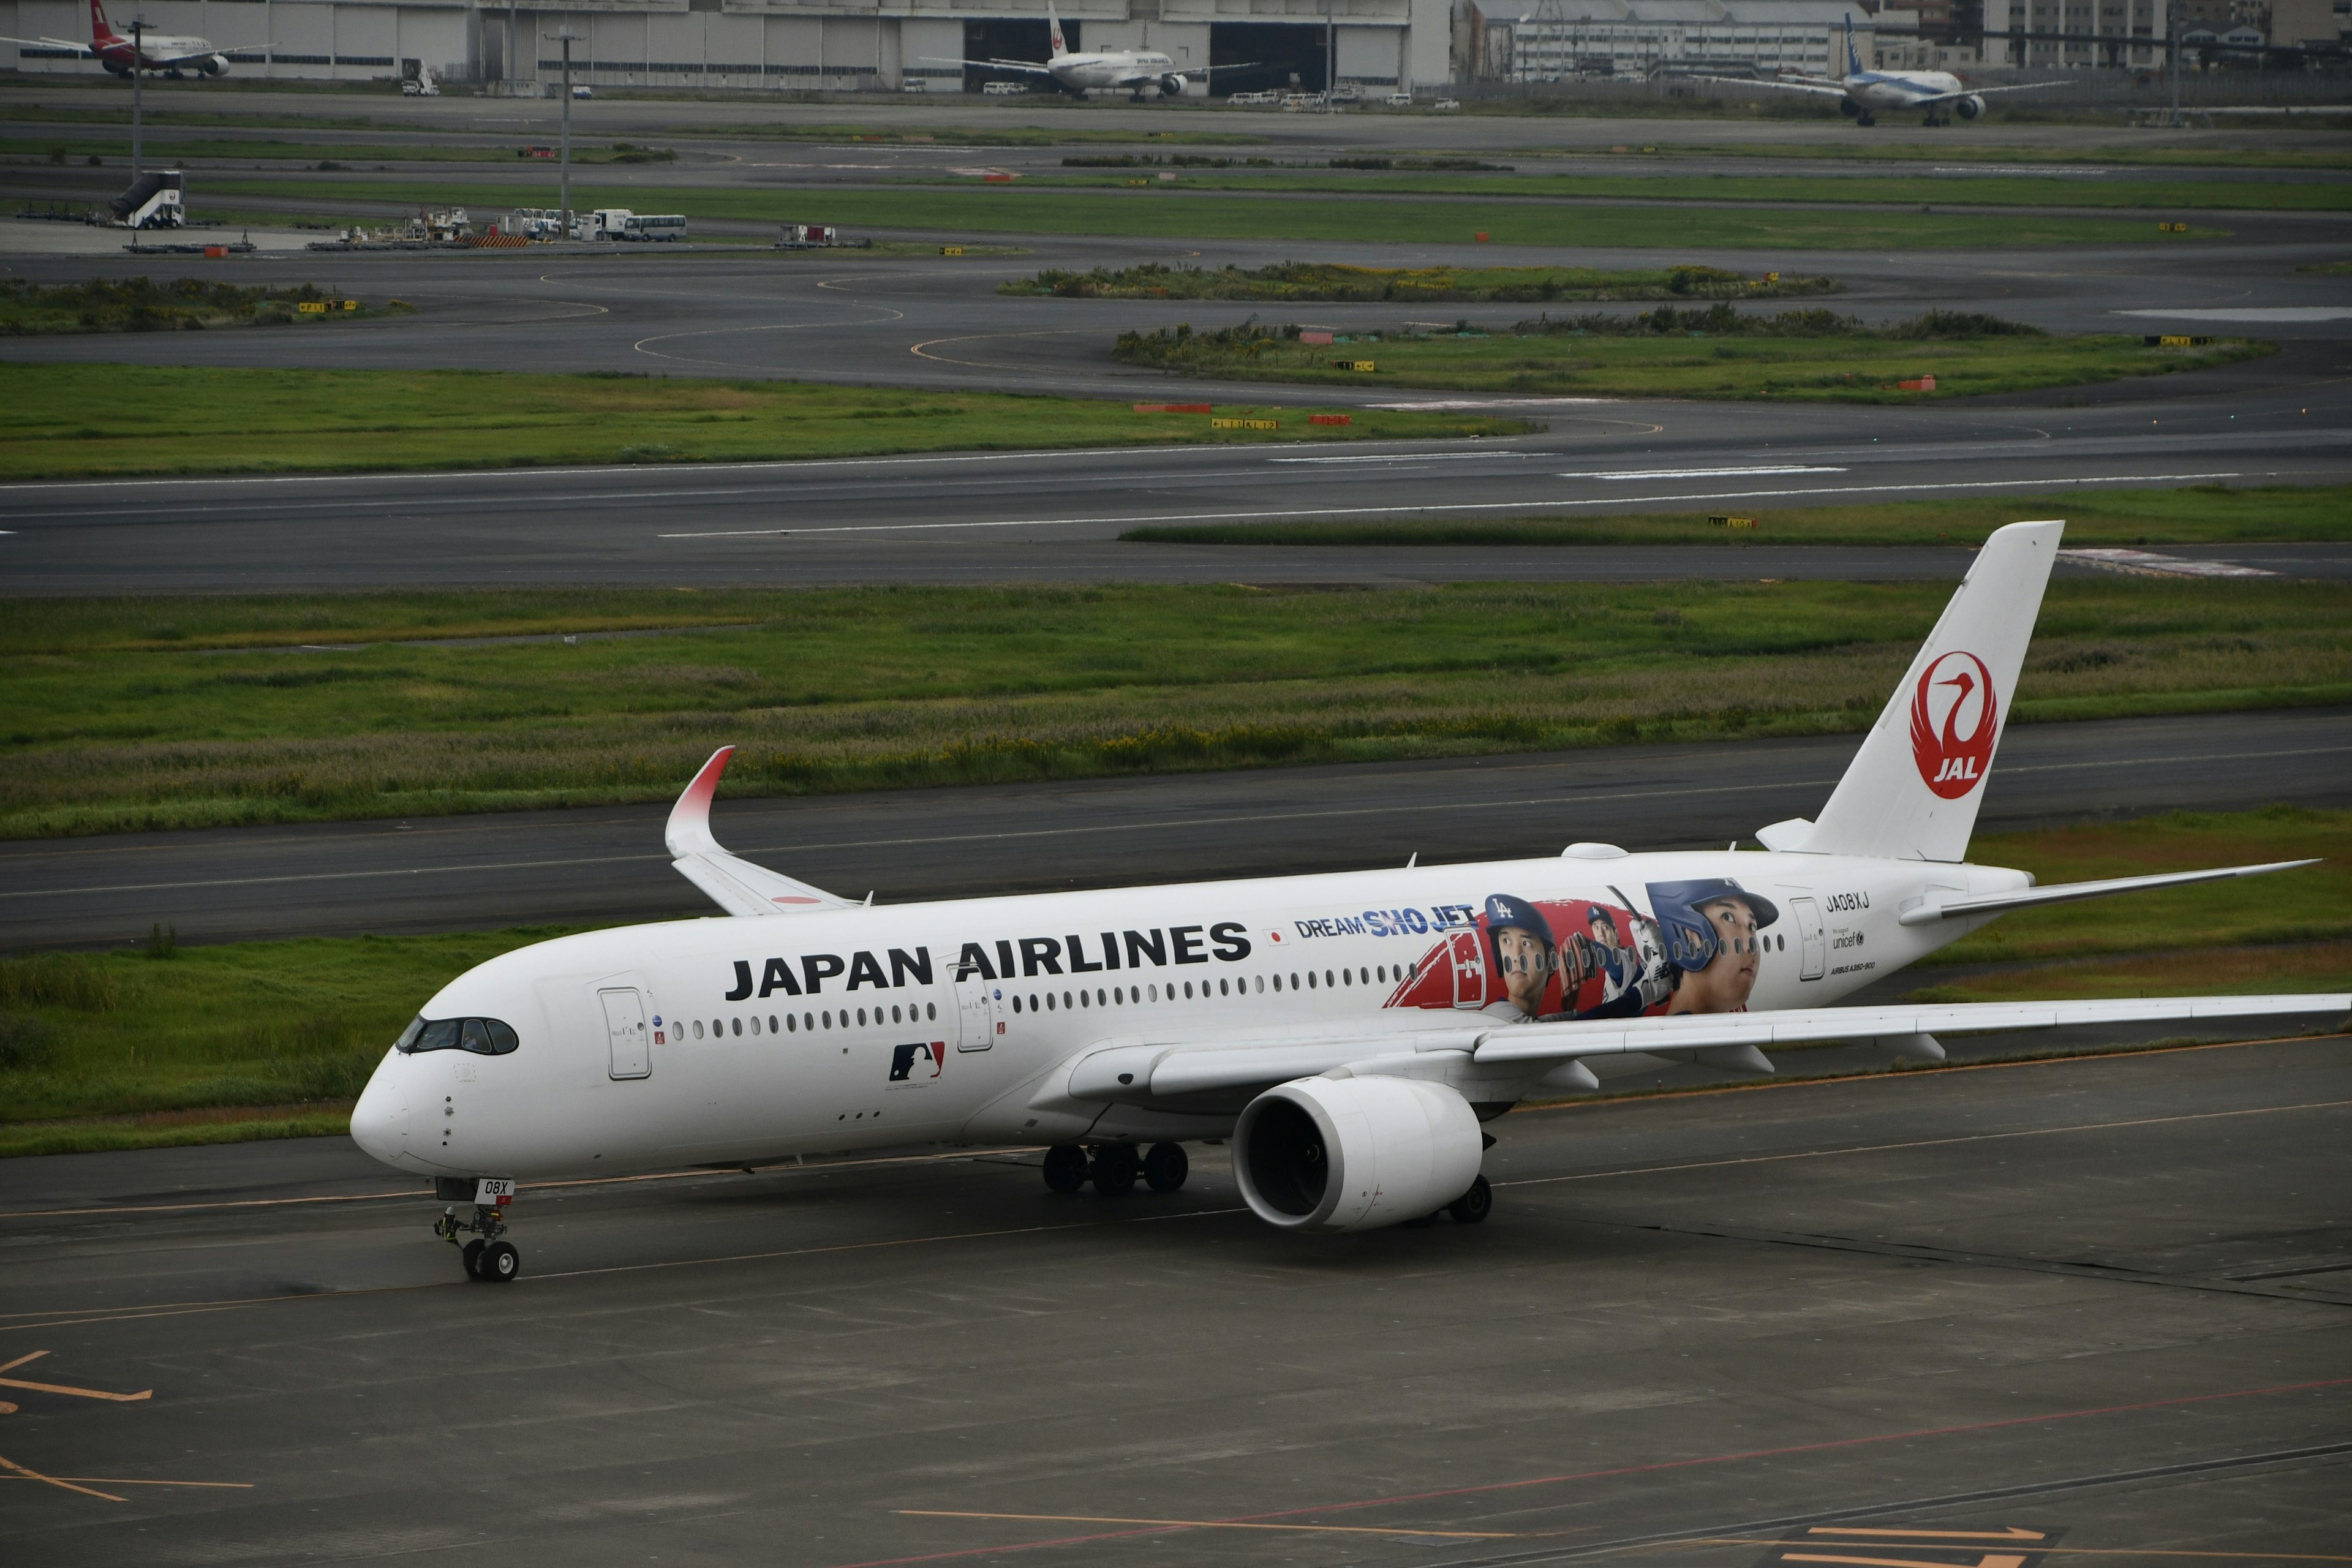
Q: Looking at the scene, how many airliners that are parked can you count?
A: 3